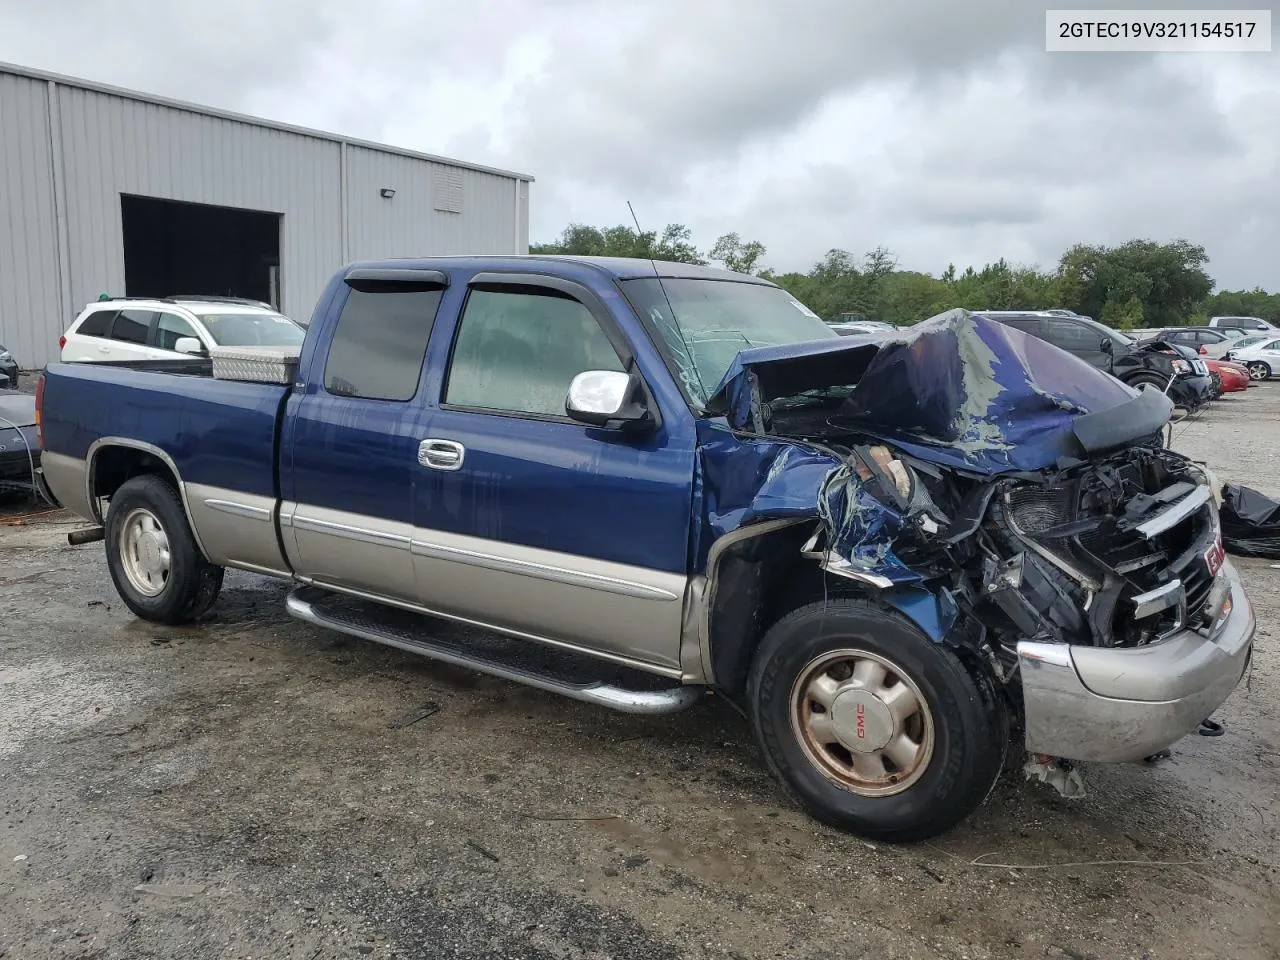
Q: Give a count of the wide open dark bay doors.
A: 1